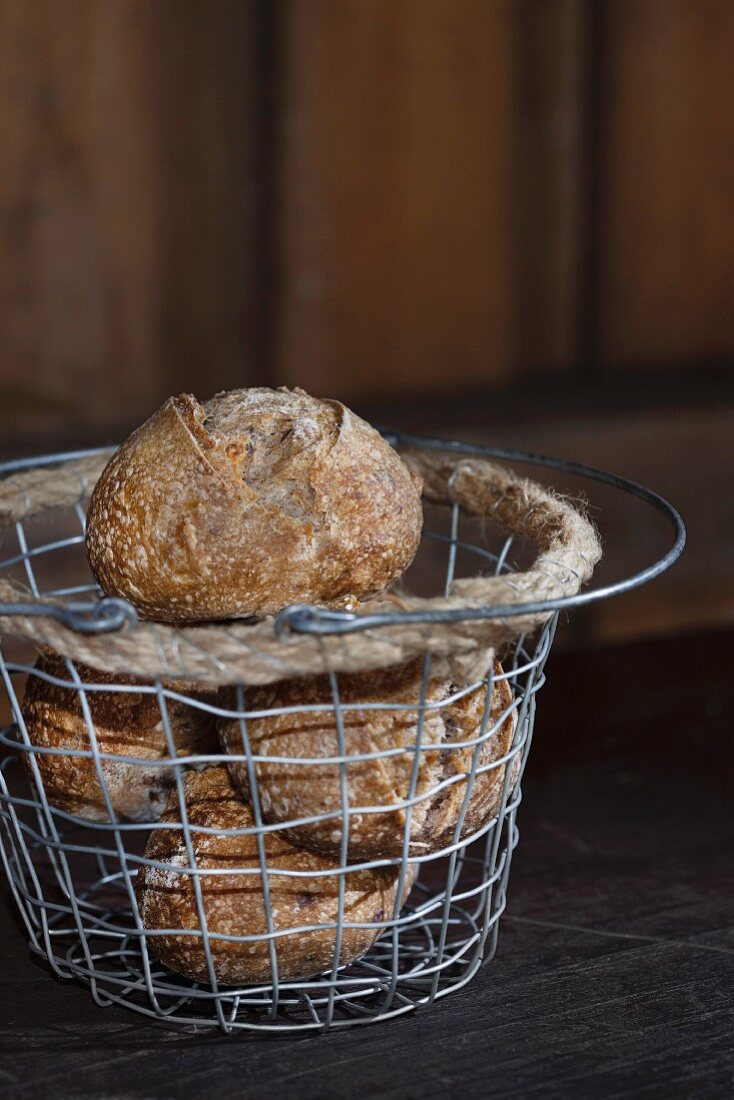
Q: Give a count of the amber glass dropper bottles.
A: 0